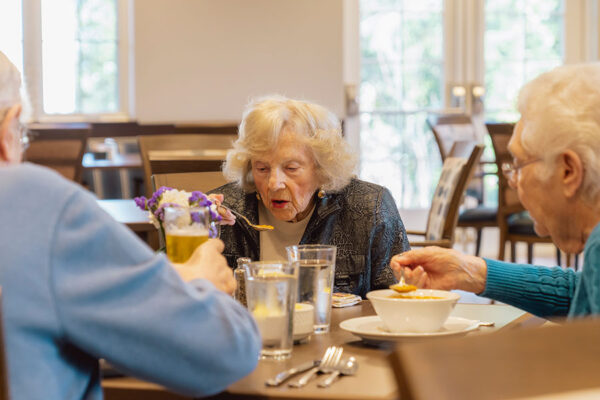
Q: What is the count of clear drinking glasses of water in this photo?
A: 2